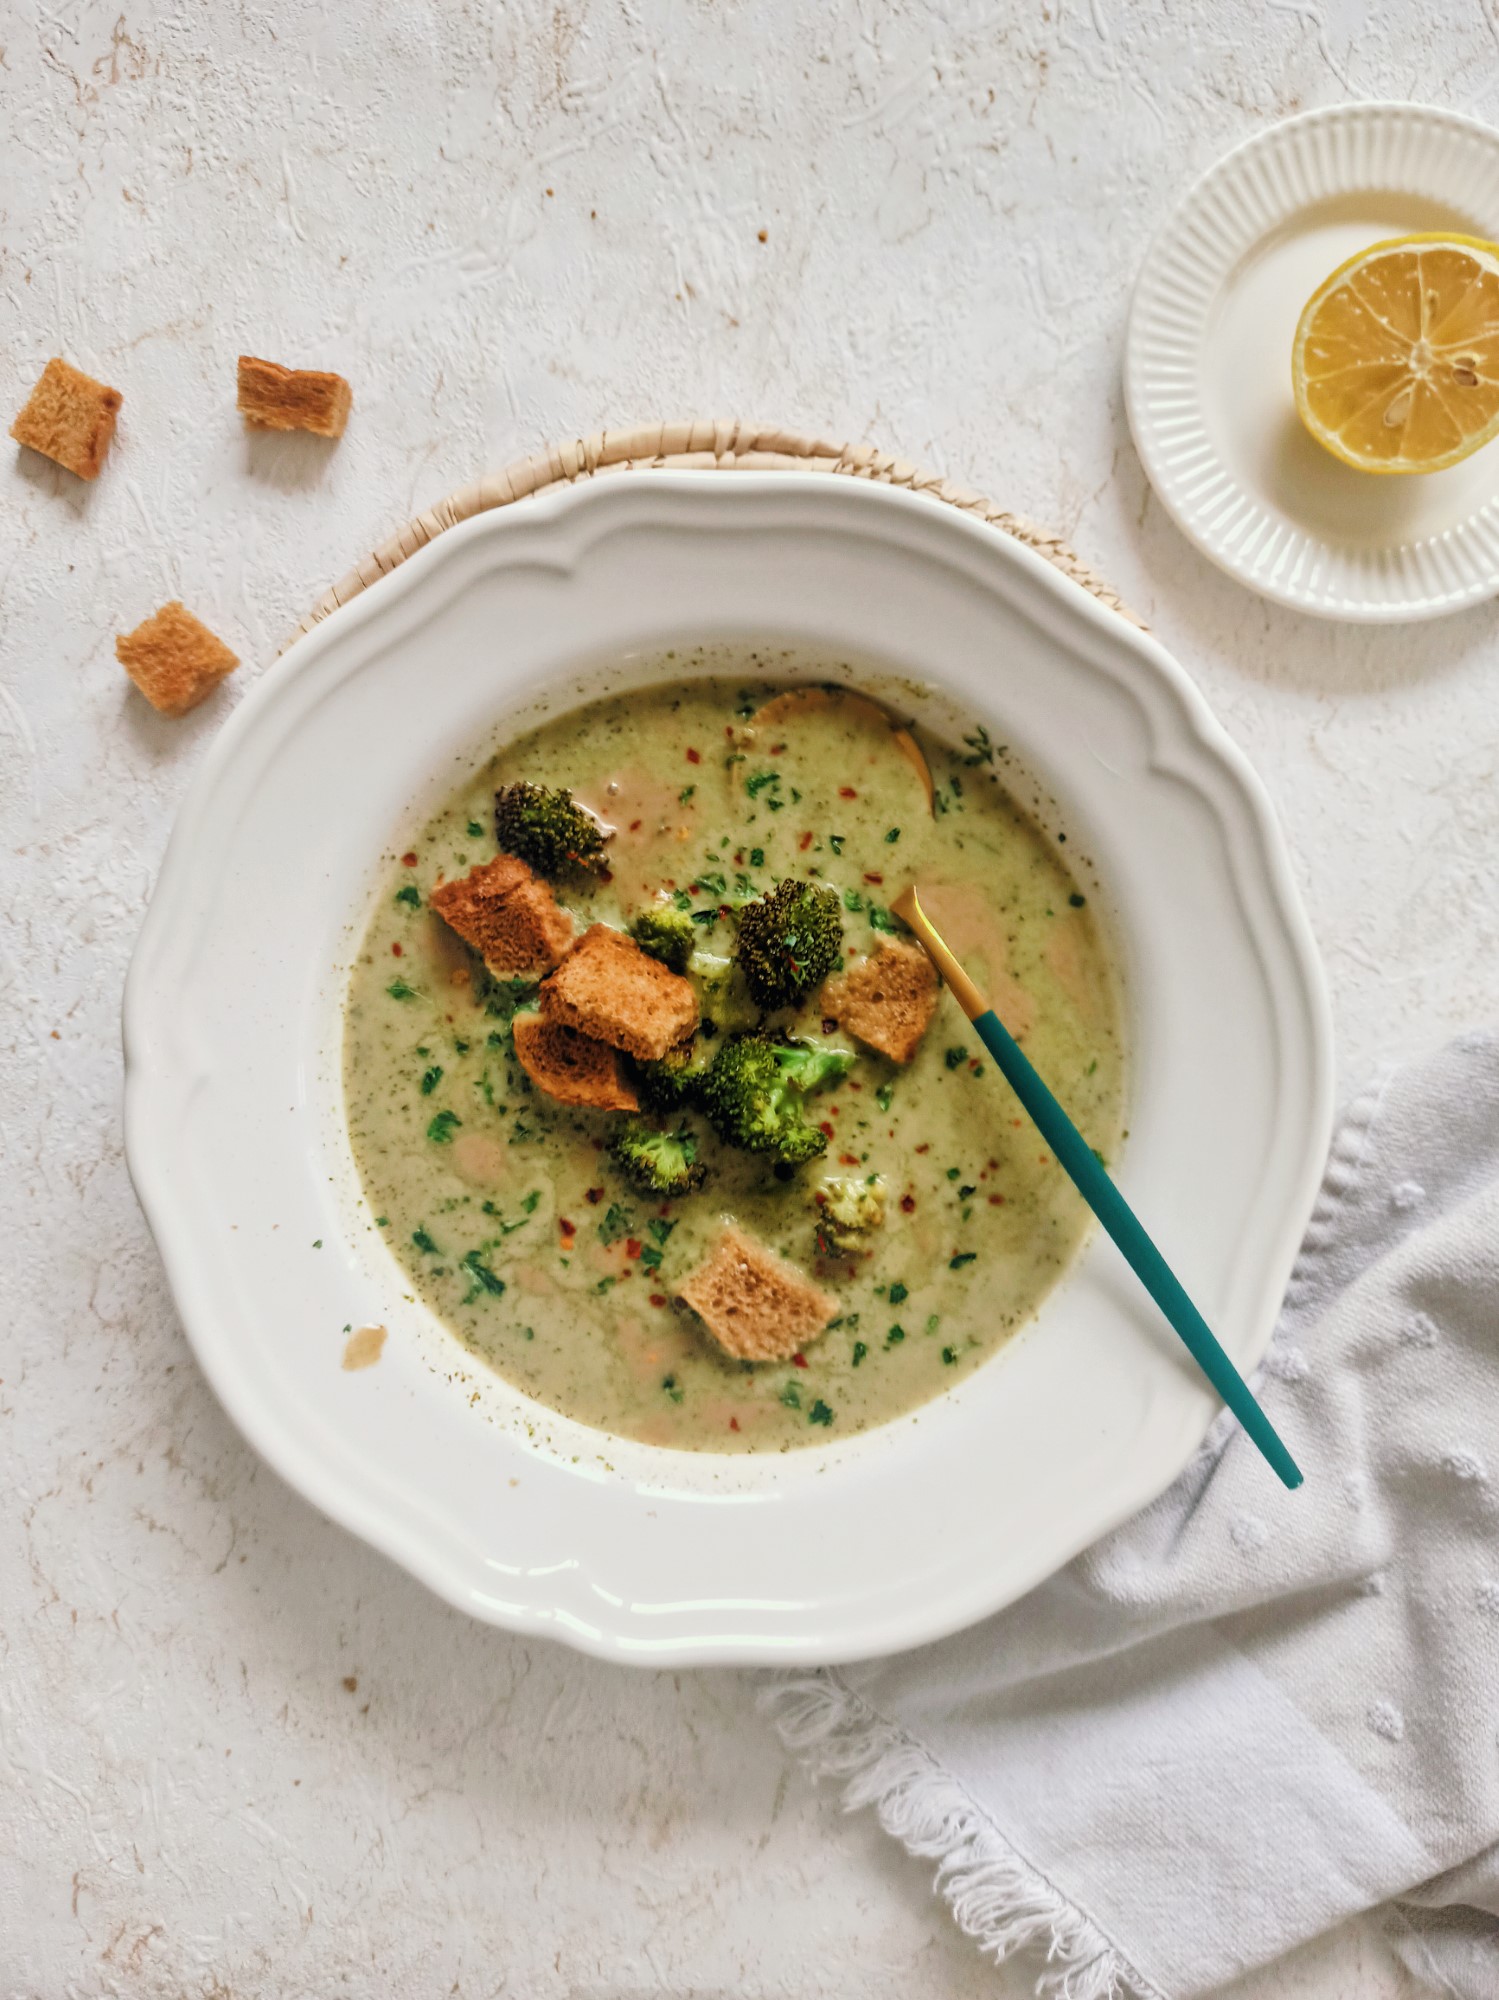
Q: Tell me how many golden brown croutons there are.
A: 8